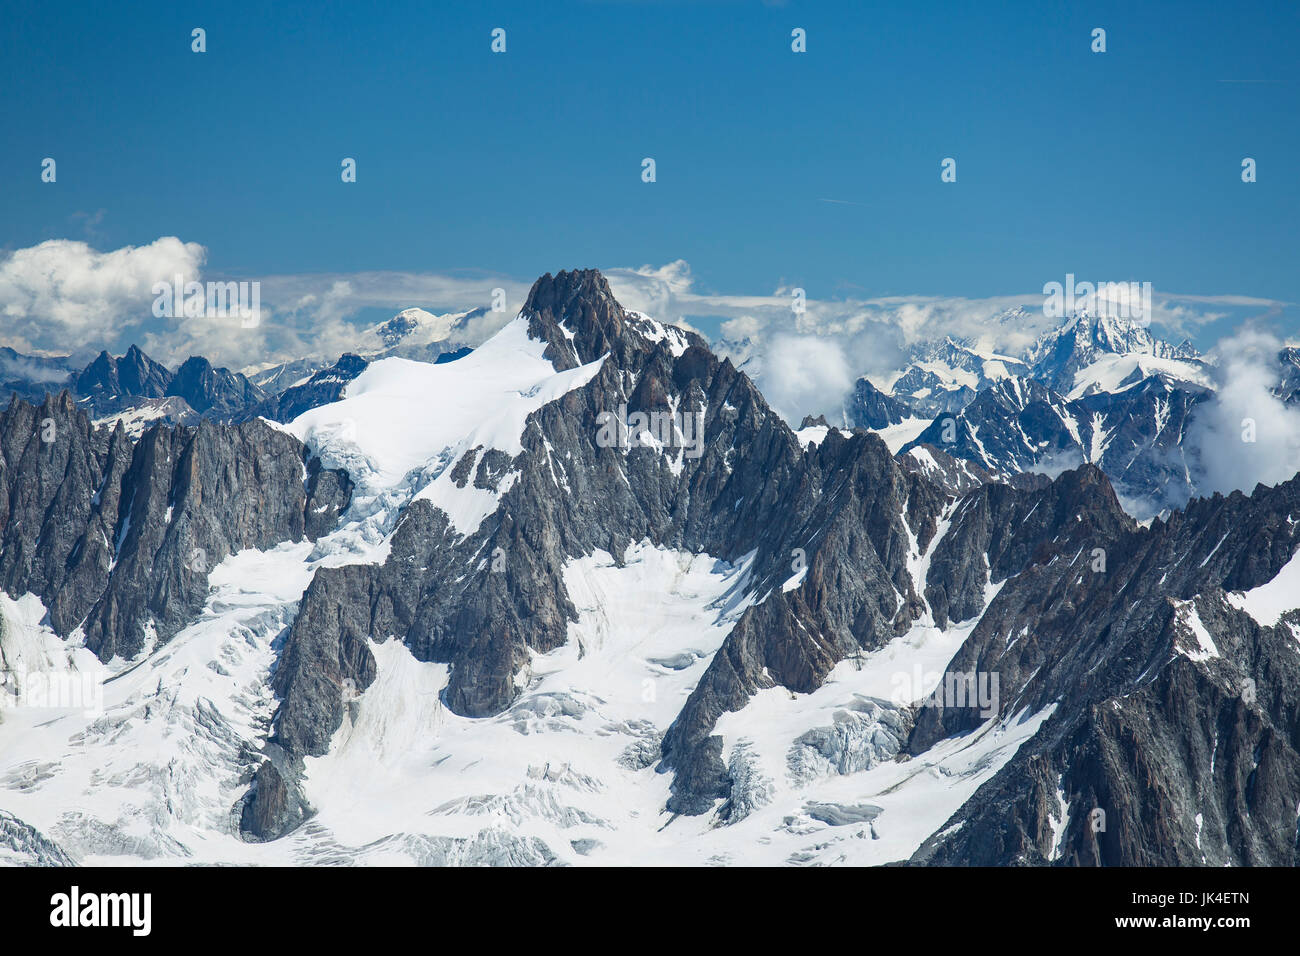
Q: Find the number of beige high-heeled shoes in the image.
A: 0